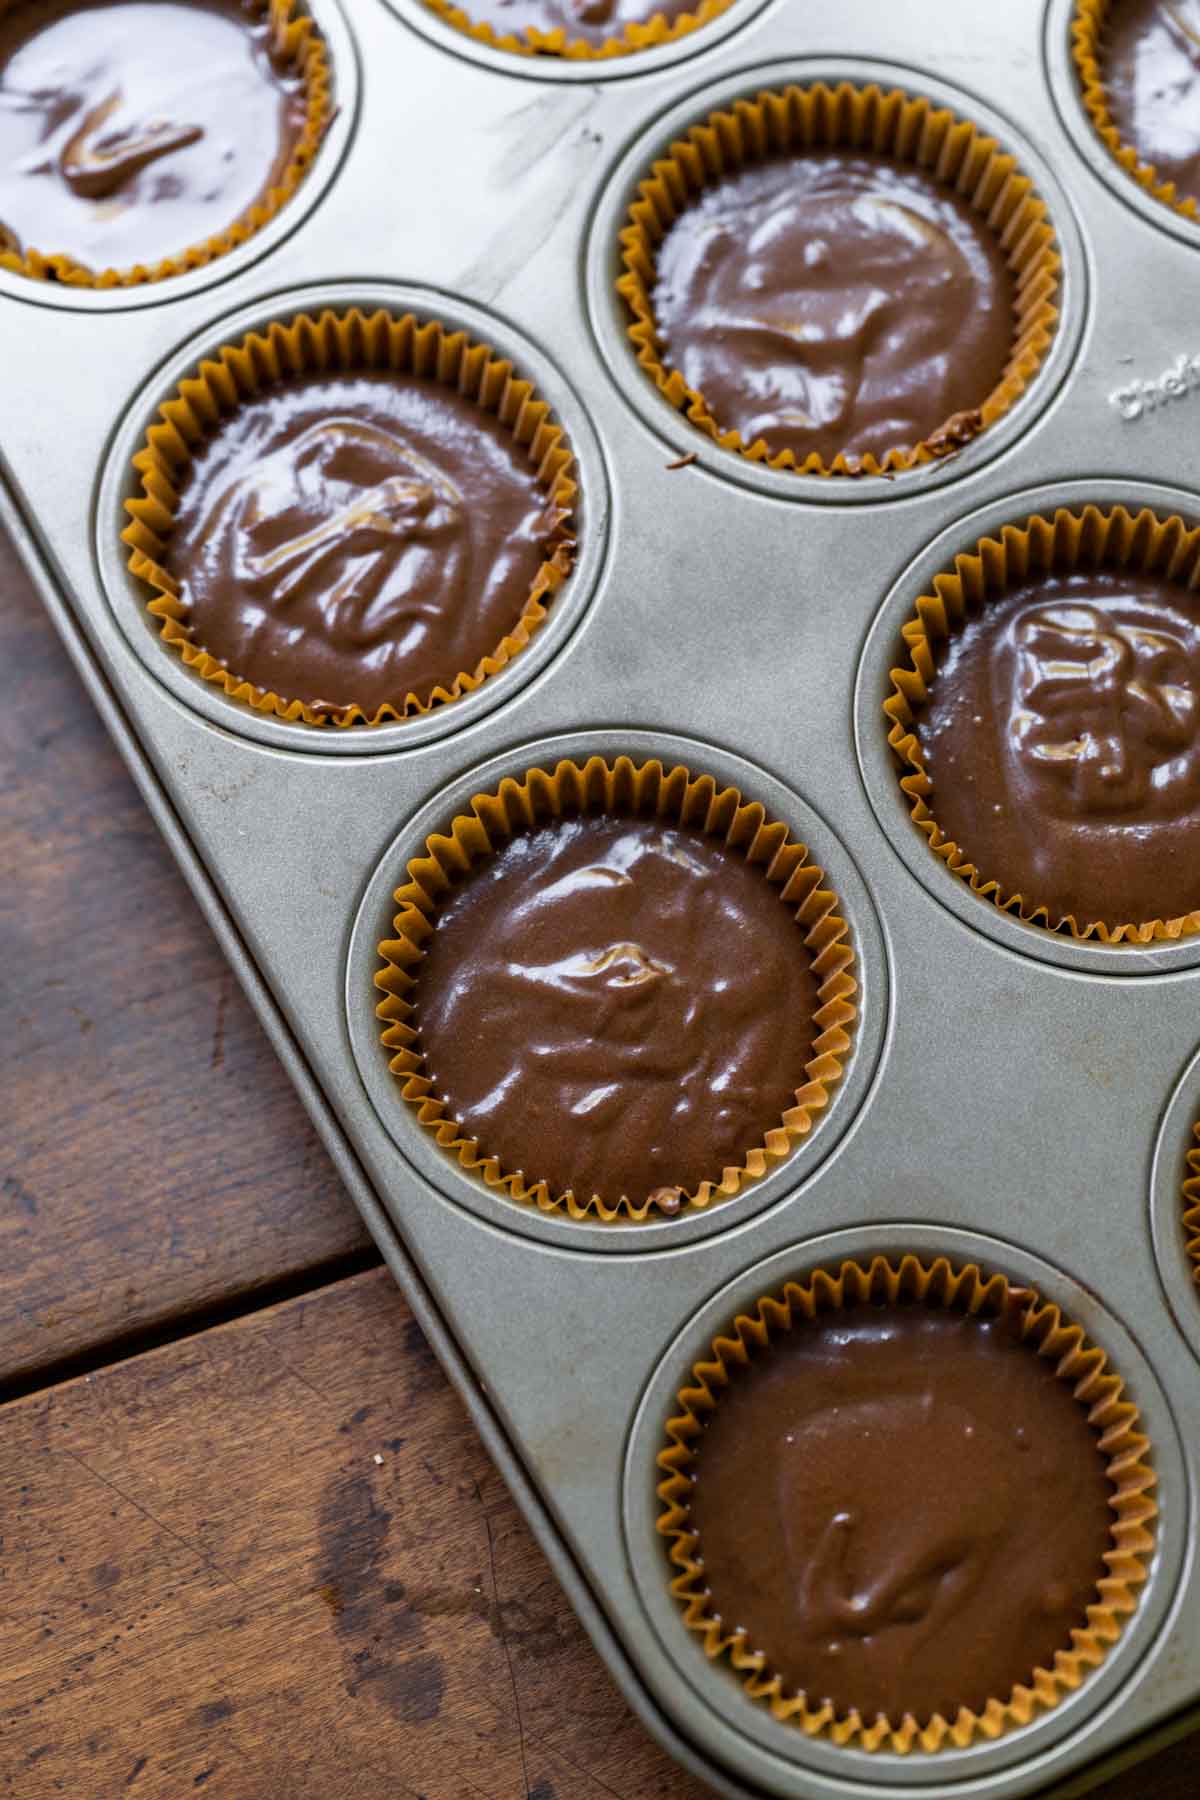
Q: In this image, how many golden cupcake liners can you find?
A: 9